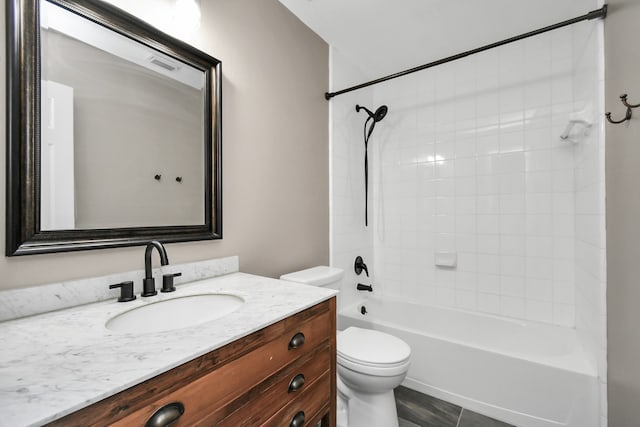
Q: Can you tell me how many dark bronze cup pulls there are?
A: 4